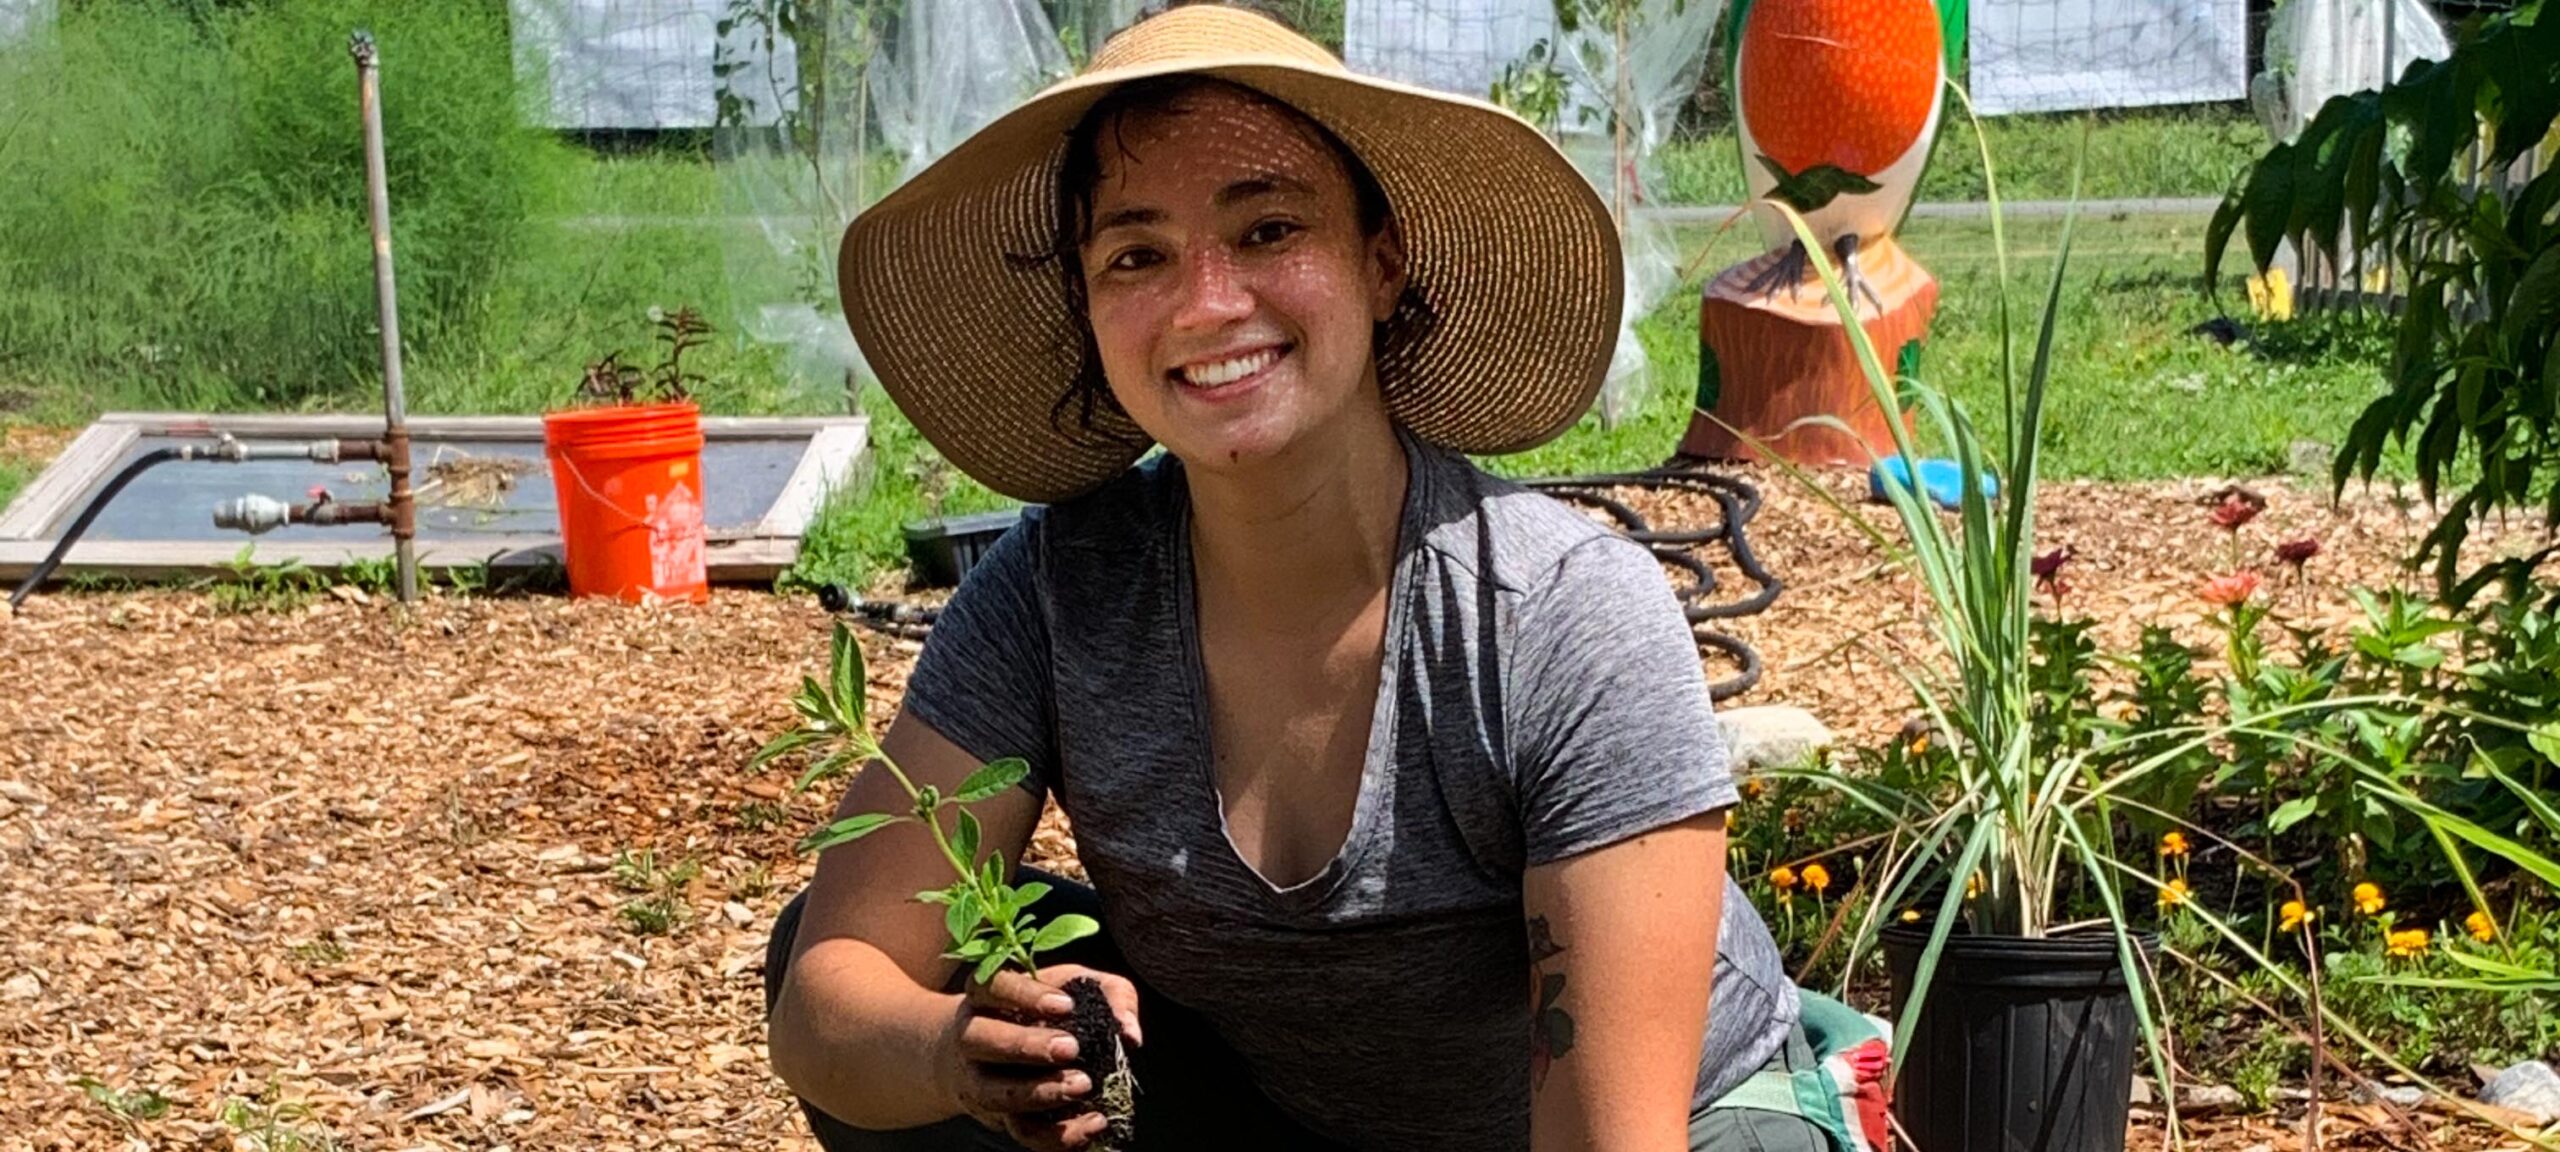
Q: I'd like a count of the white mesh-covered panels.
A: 3